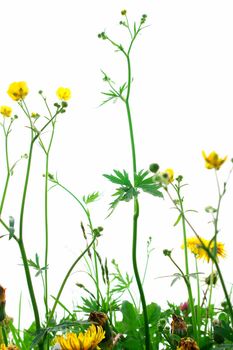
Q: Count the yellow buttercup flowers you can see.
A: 5